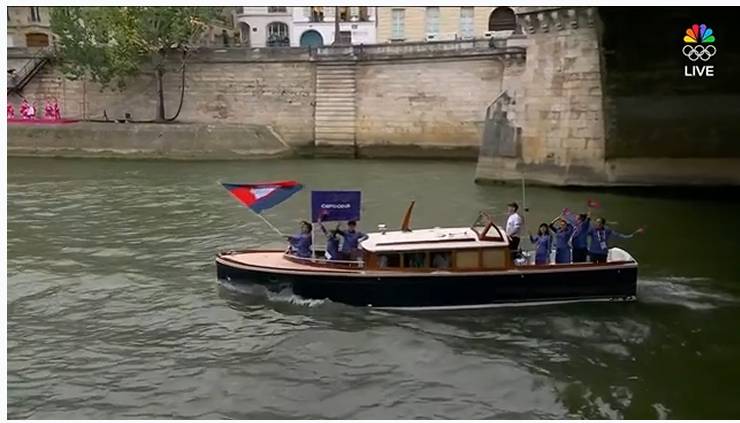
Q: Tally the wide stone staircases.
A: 1